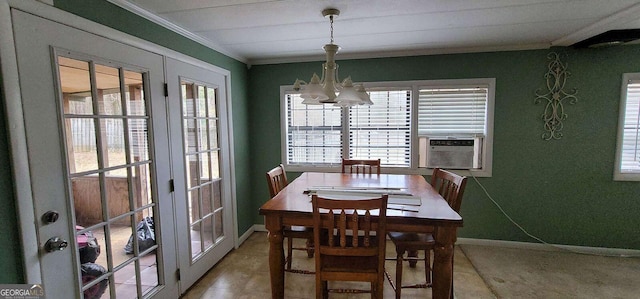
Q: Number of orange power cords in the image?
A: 0